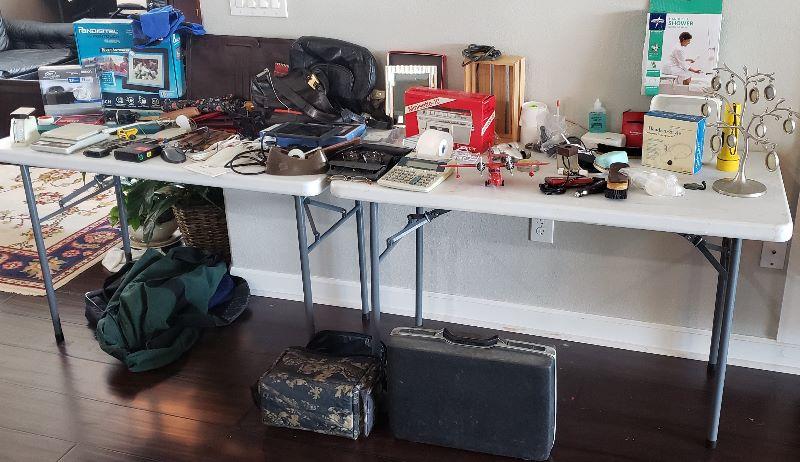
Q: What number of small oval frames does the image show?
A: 10